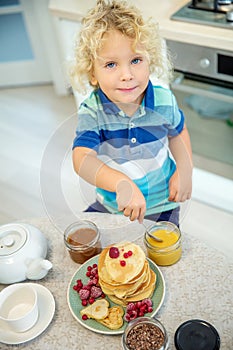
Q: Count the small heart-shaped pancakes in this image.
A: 2